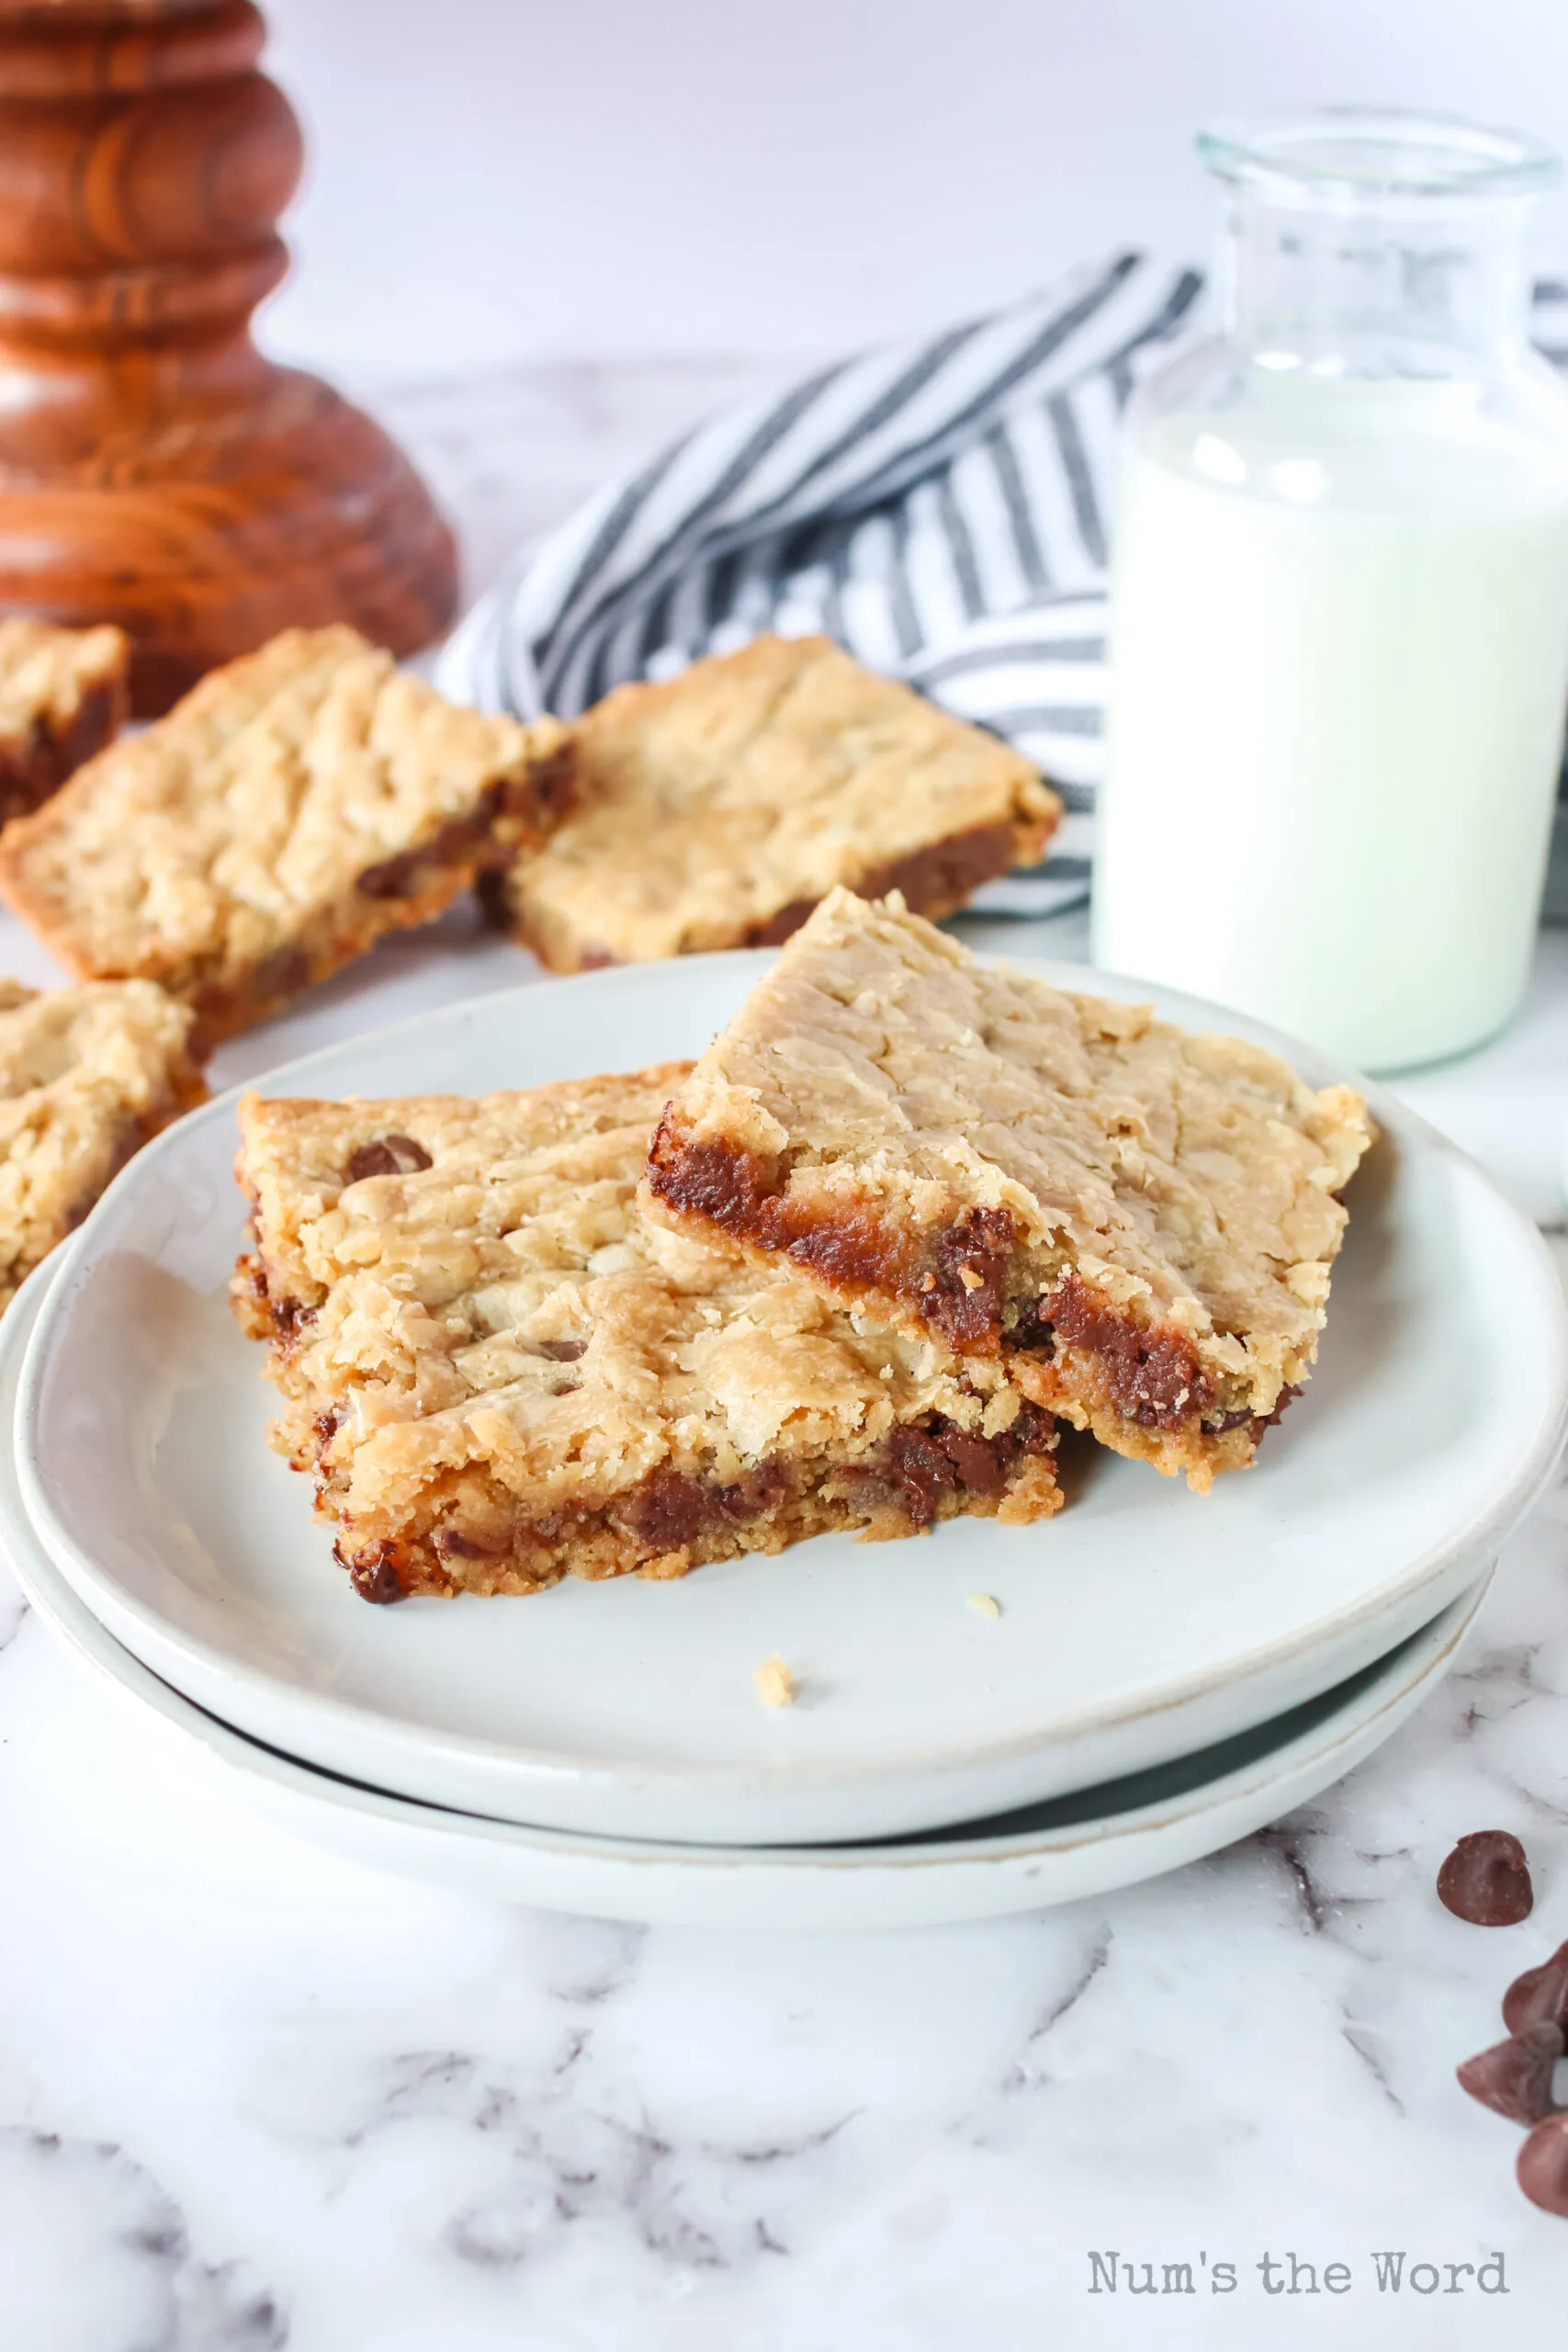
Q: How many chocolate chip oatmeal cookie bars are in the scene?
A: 6